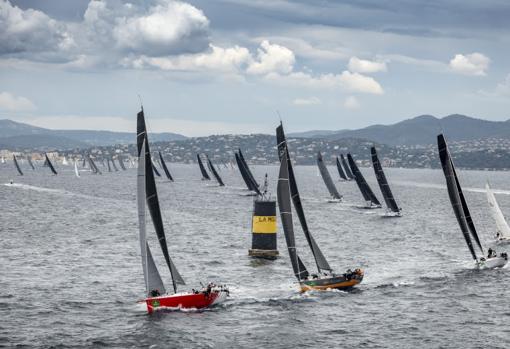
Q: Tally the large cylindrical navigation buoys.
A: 1